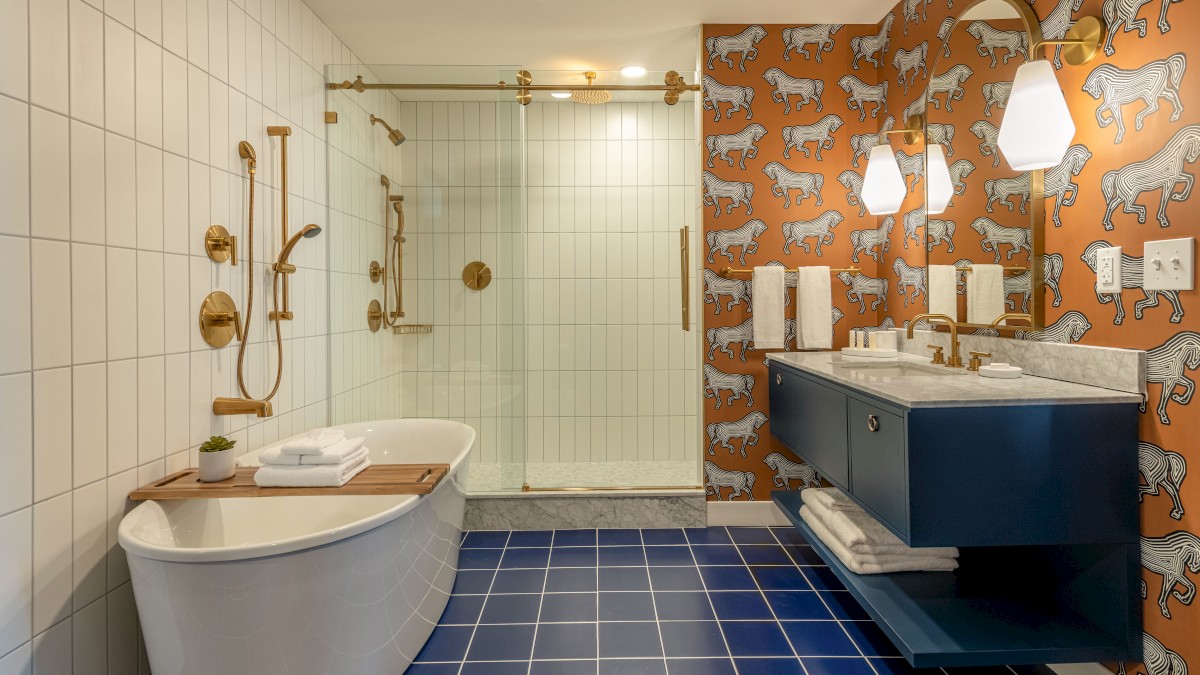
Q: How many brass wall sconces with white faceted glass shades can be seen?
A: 2